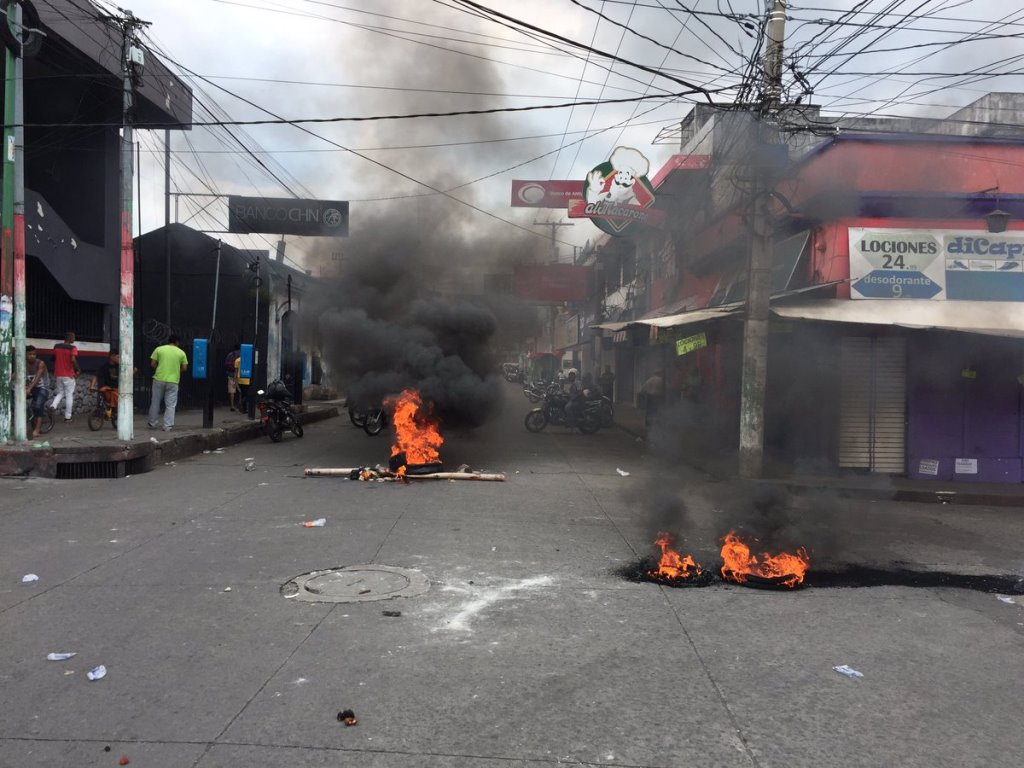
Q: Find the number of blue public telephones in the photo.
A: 2